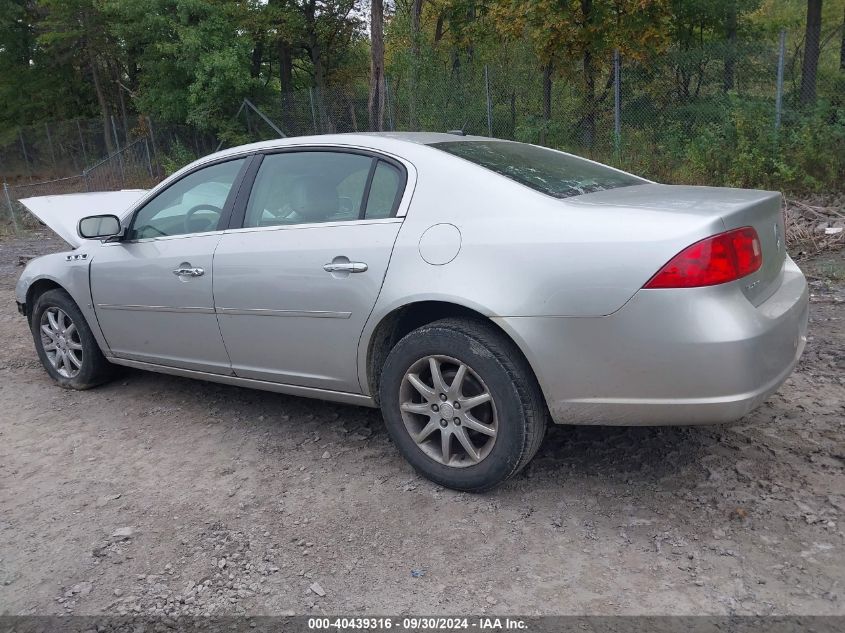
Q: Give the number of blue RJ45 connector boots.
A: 0